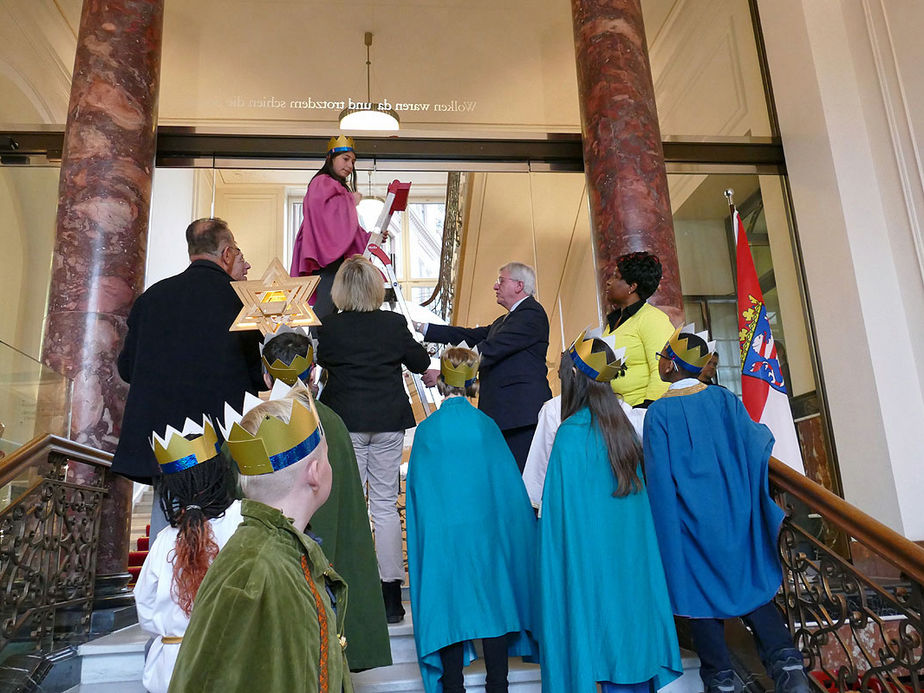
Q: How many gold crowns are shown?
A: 7